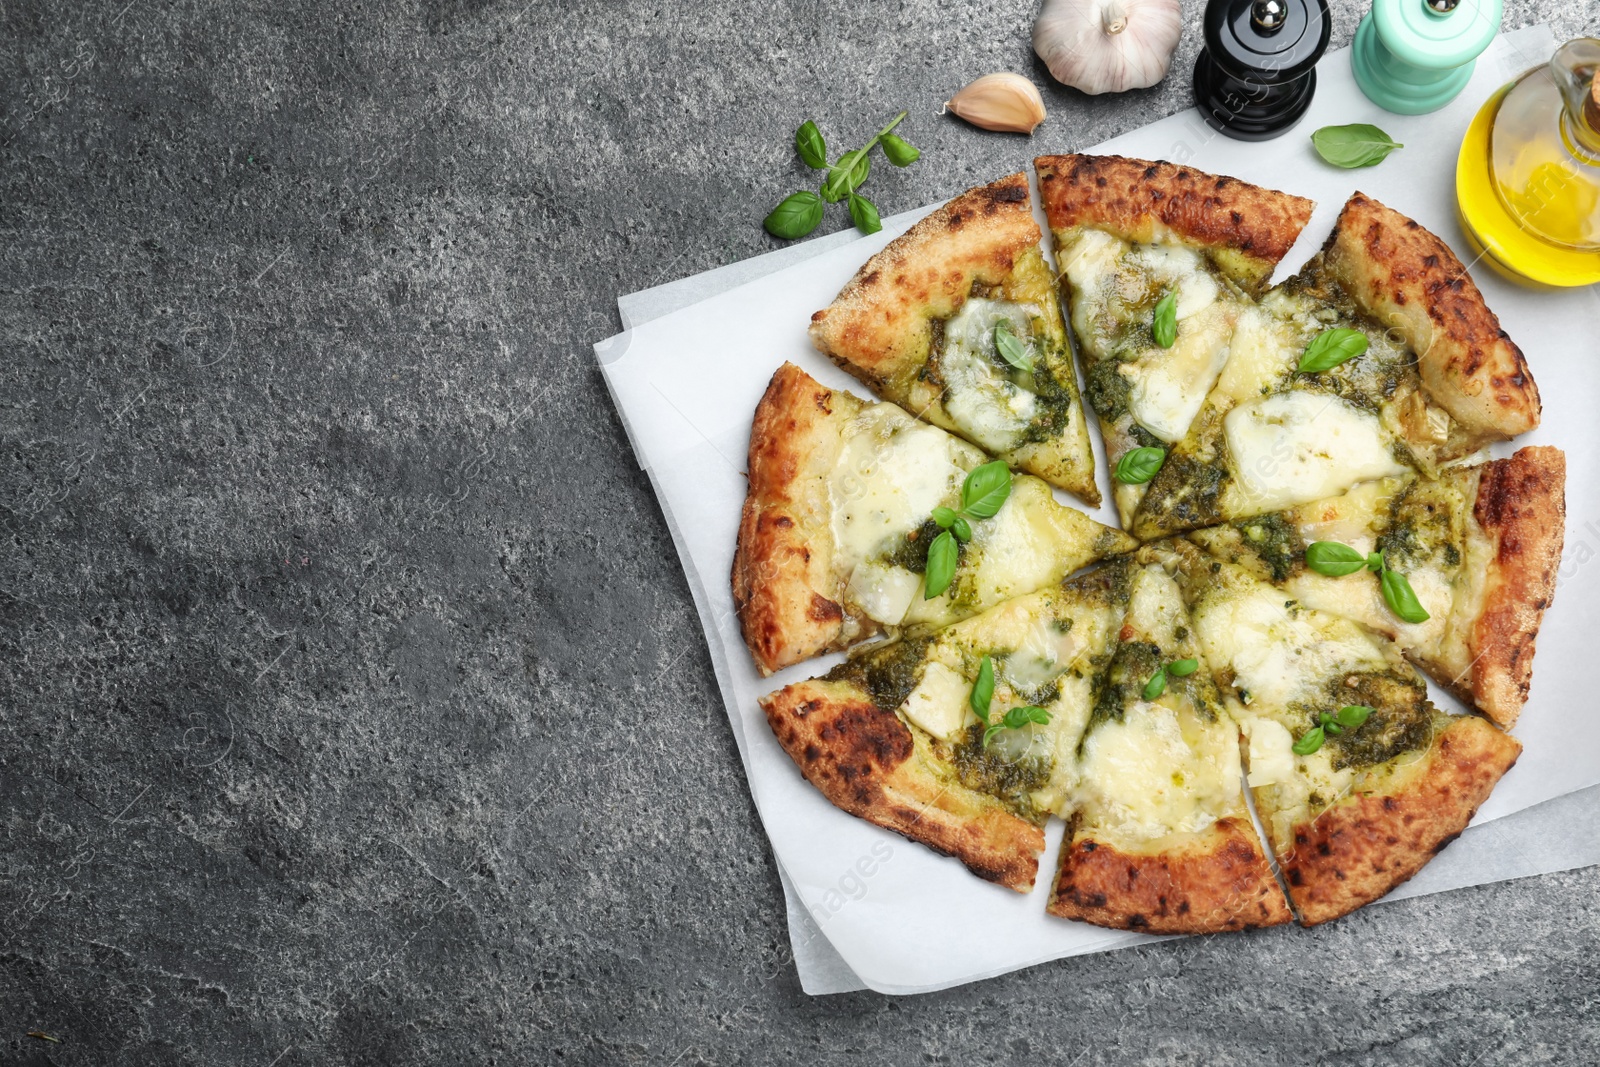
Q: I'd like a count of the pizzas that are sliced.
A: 1